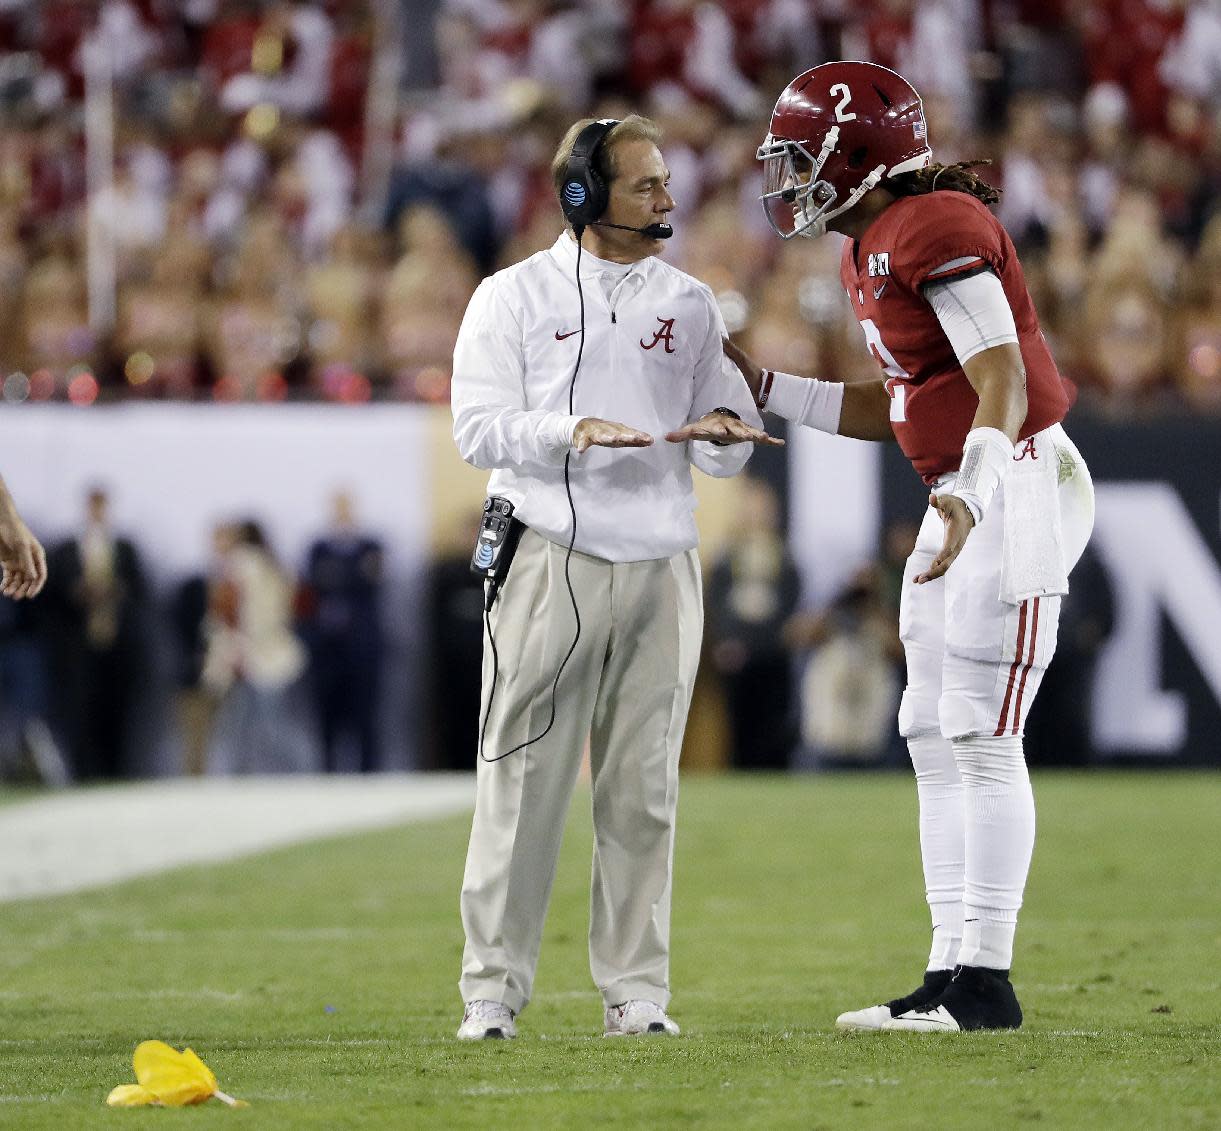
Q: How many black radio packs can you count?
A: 1